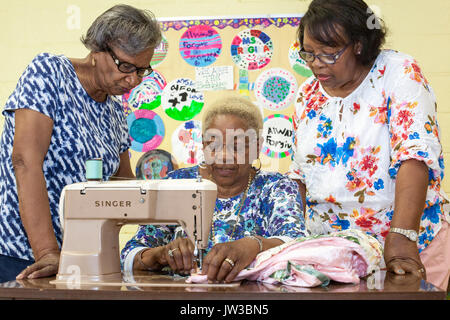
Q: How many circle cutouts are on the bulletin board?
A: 11